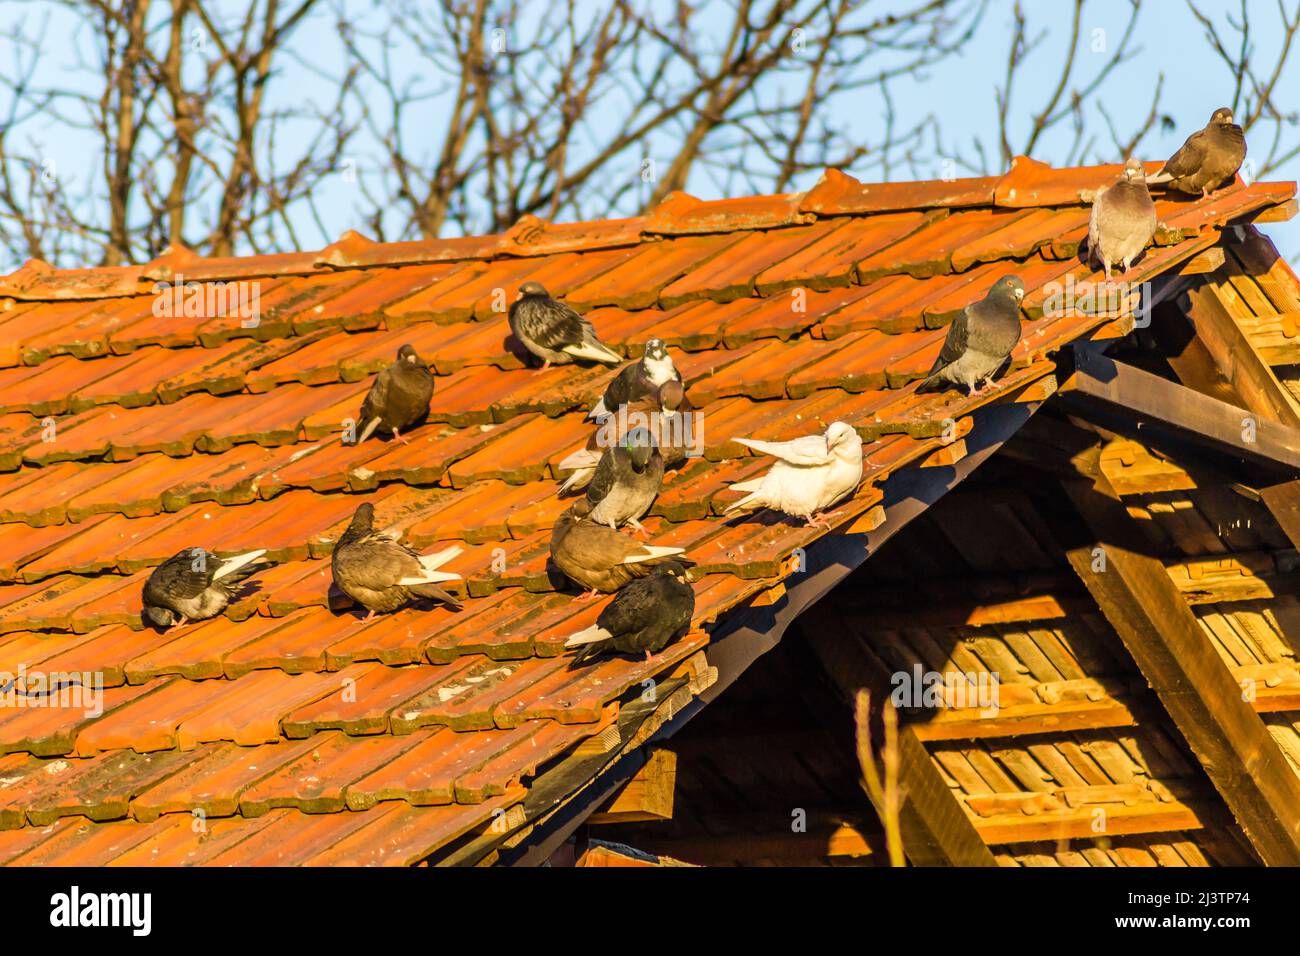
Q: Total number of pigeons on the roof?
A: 13